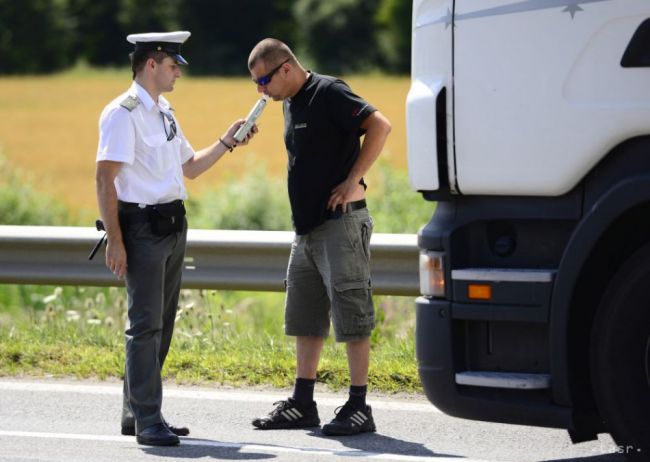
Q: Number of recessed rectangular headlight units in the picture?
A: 1